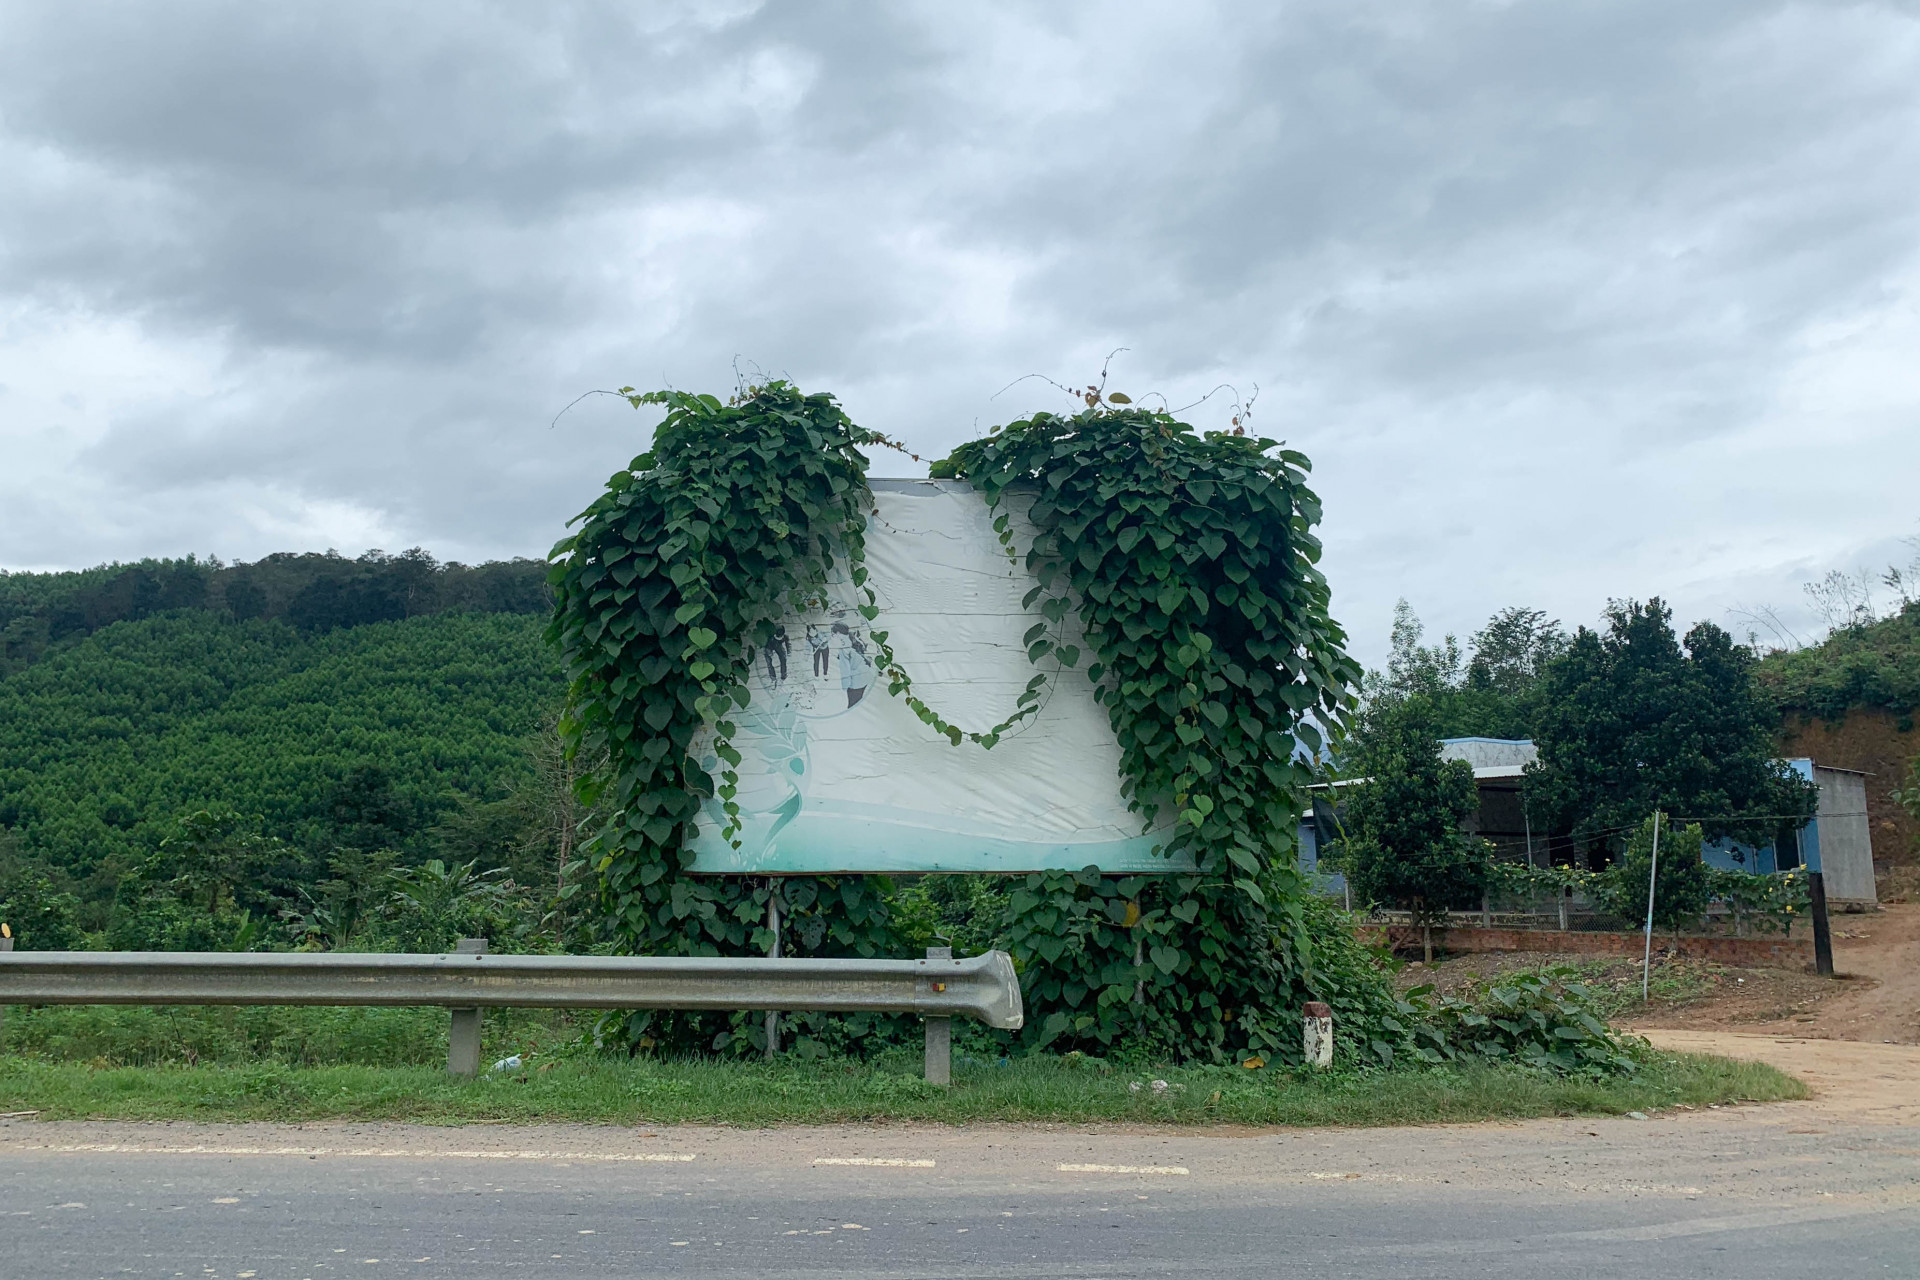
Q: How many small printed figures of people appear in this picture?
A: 3